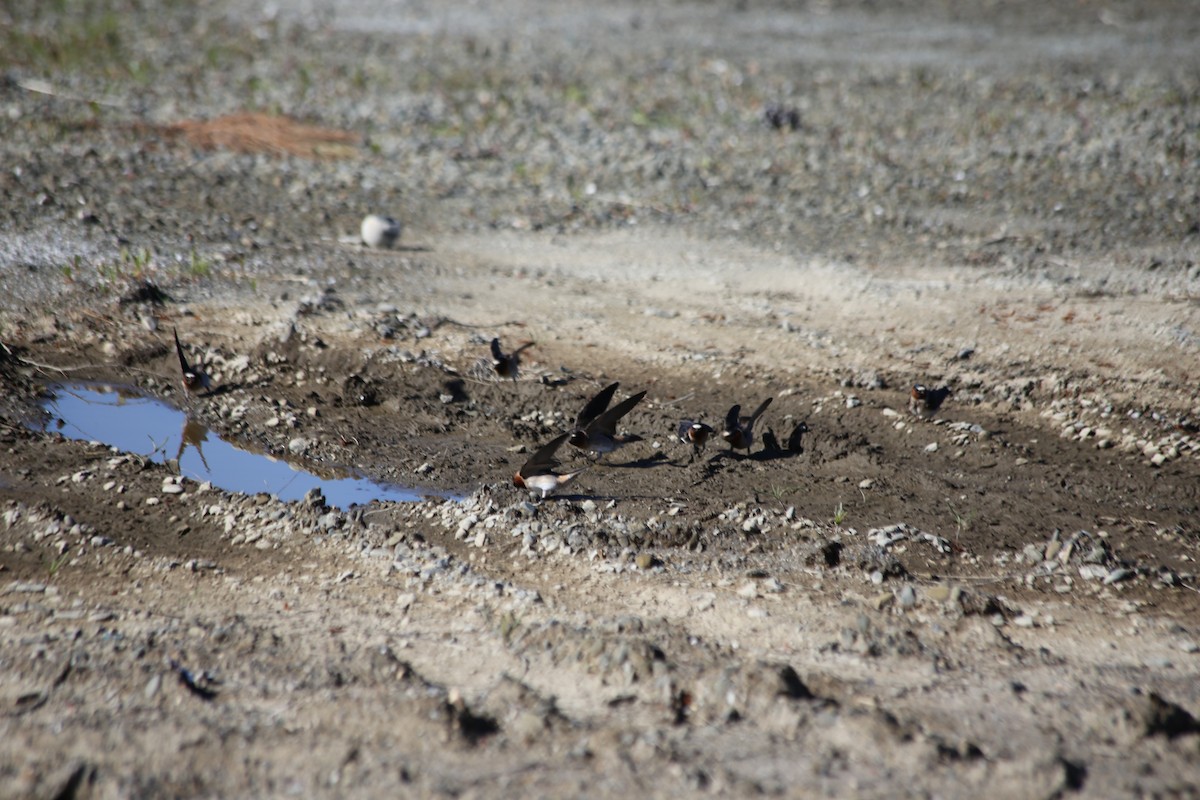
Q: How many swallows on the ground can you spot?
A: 7